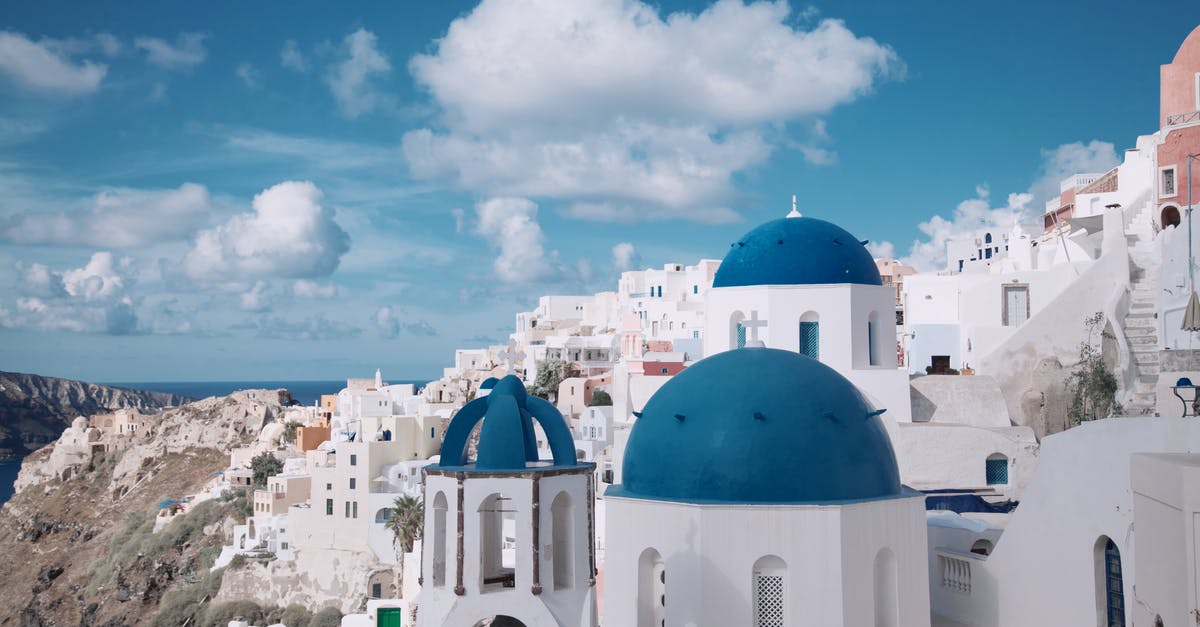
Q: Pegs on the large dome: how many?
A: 5